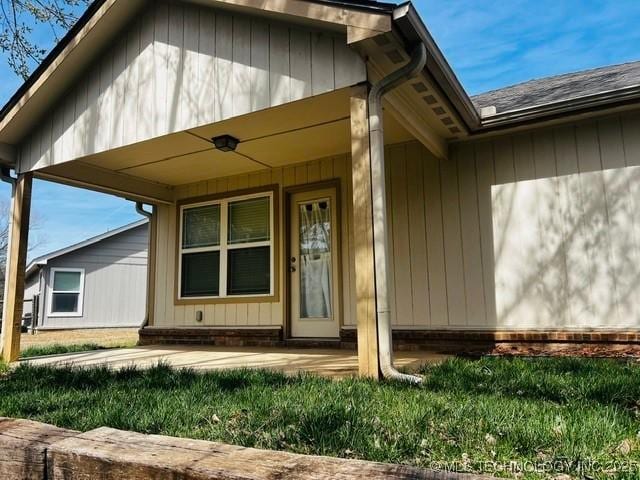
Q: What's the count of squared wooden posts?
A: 2